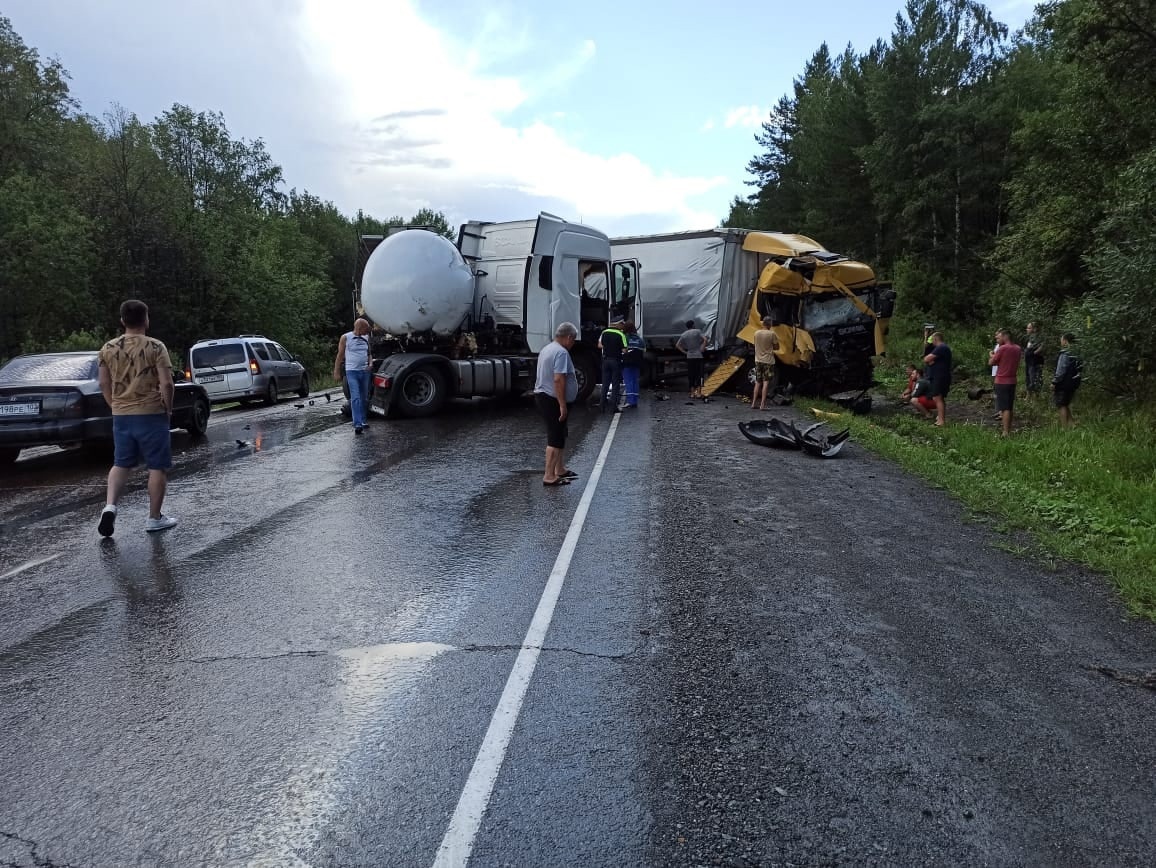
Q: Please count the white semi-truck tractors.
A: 1